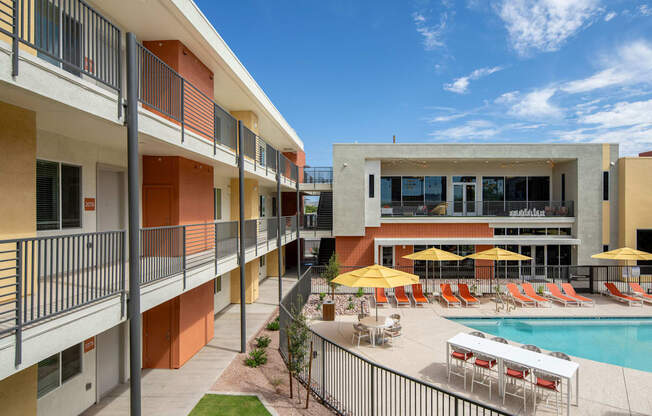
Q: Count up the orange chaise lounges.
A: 11